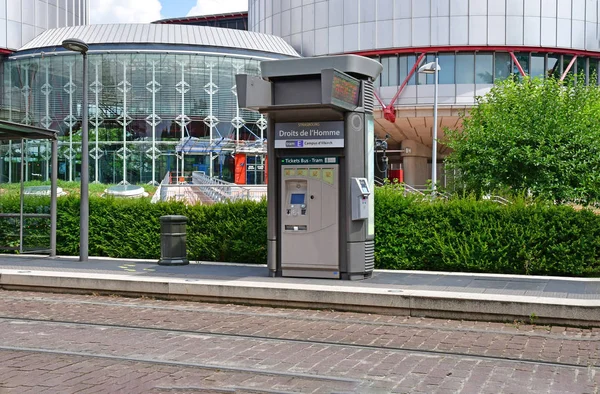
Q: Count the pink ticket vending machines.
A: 0